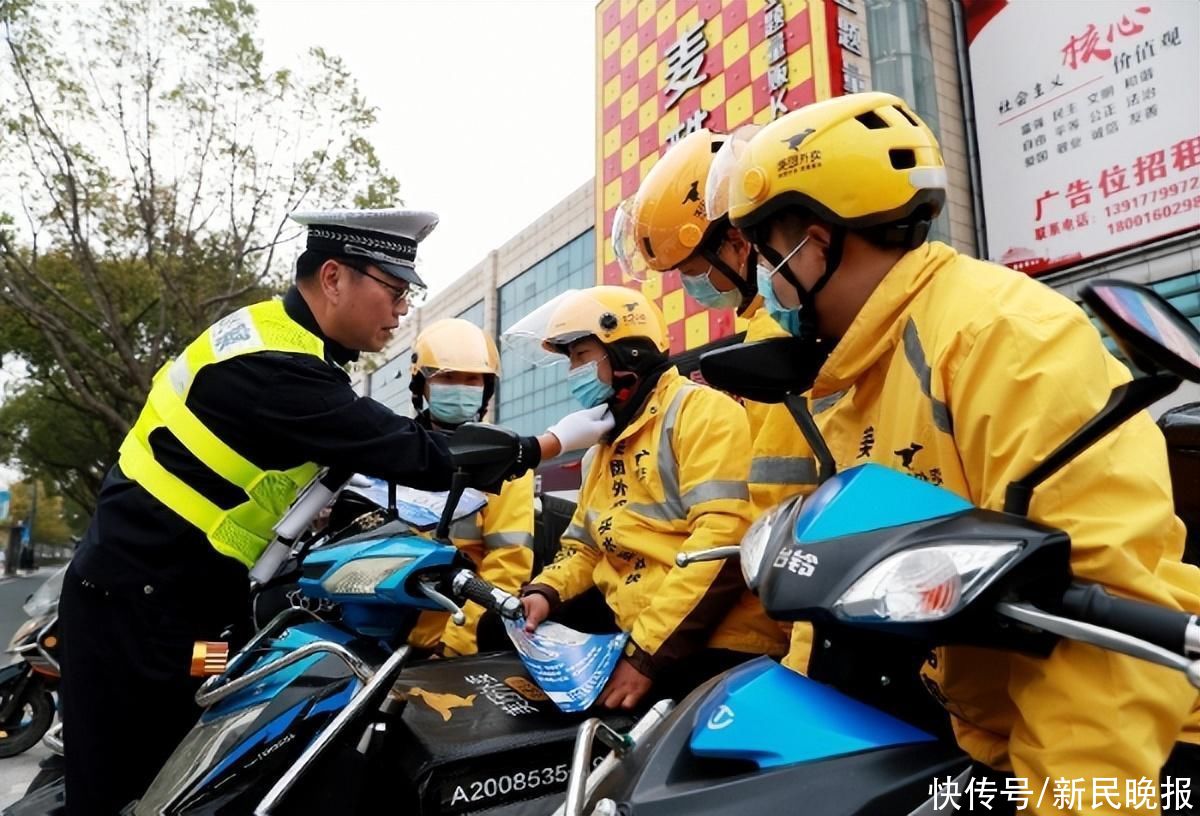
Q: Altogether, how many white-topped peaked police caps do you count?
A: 1